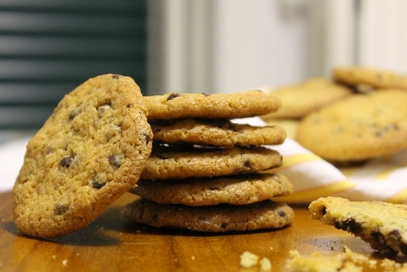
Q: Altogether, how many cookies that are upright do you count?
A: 1